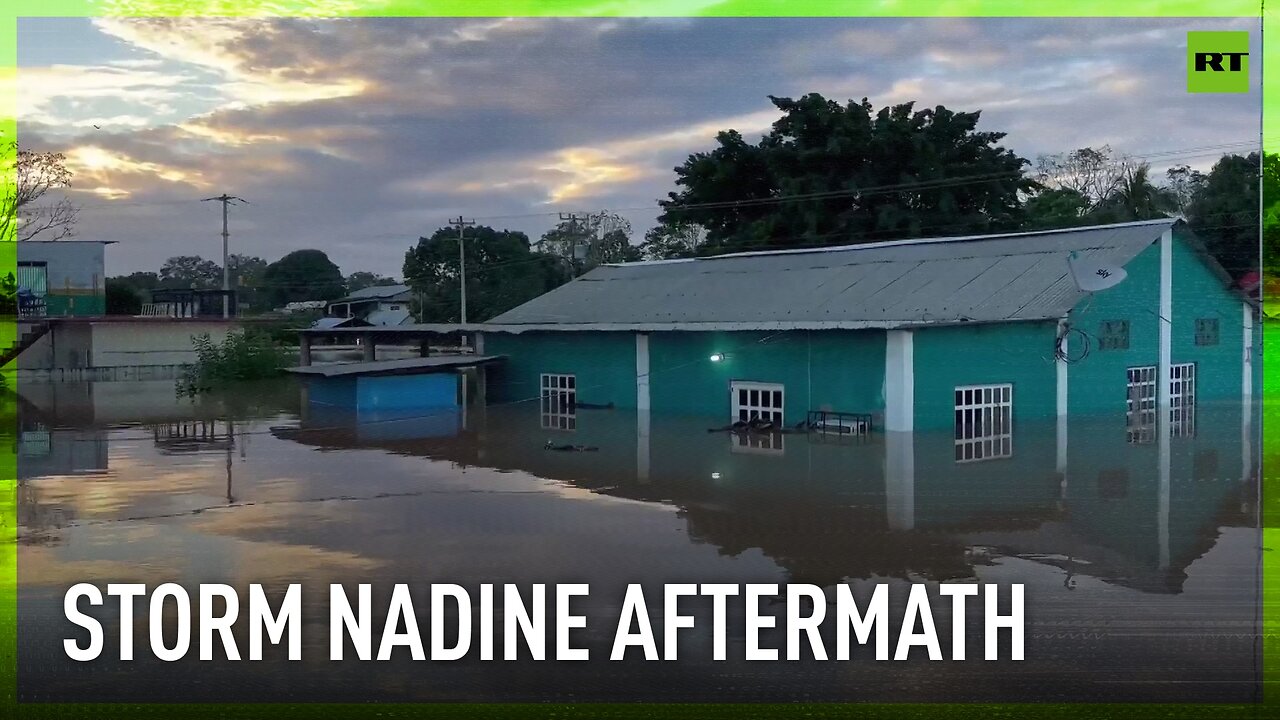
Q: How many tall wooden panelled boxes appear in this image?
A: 0